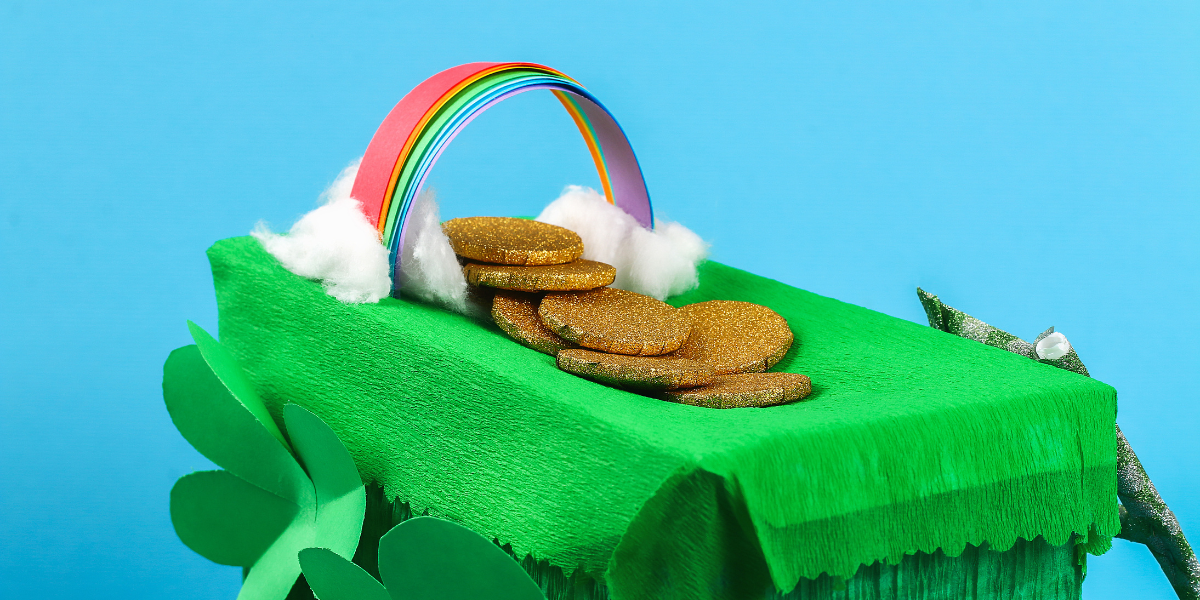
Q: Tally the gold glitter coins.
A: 7